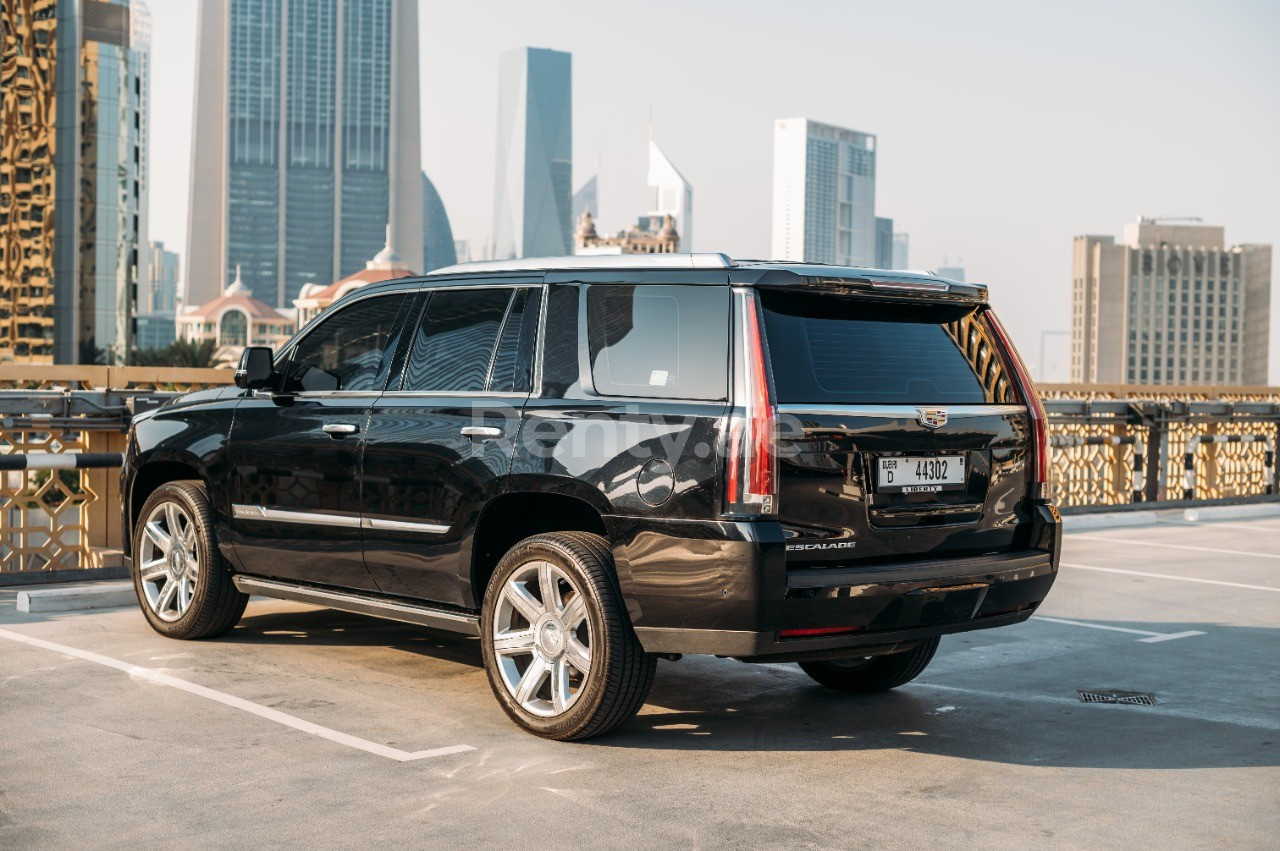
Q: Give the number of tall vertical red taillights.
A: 2